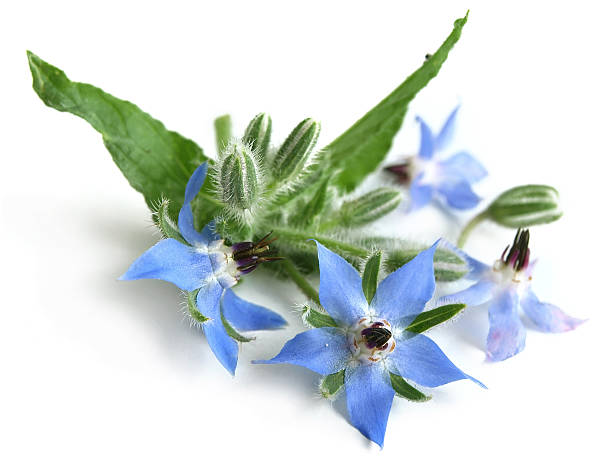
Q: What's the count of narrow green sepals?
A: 8